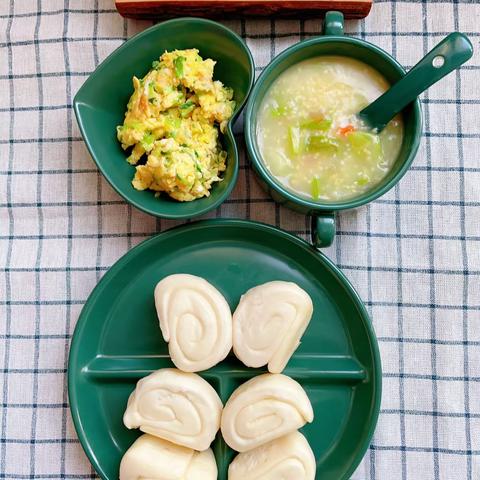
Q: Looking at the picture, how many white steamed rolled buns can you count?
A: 6